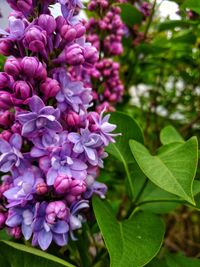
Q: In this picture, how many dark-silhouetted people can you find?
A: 0